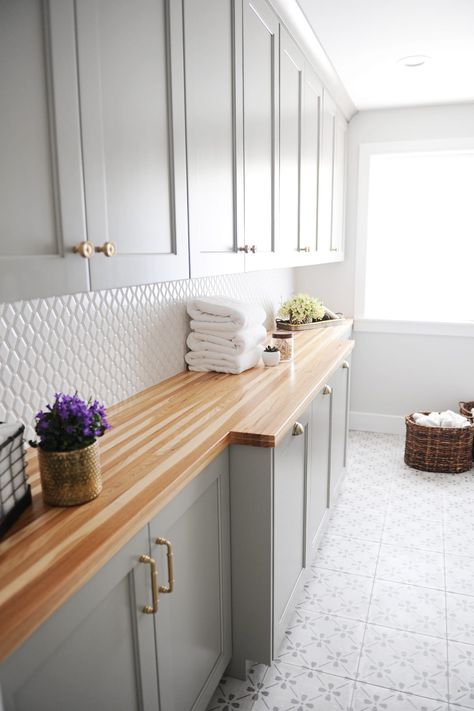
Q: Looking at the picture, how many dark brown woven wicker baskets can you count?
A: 2